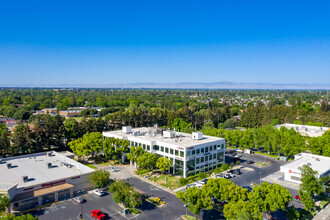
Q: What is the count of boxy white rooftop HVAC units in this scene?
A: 3